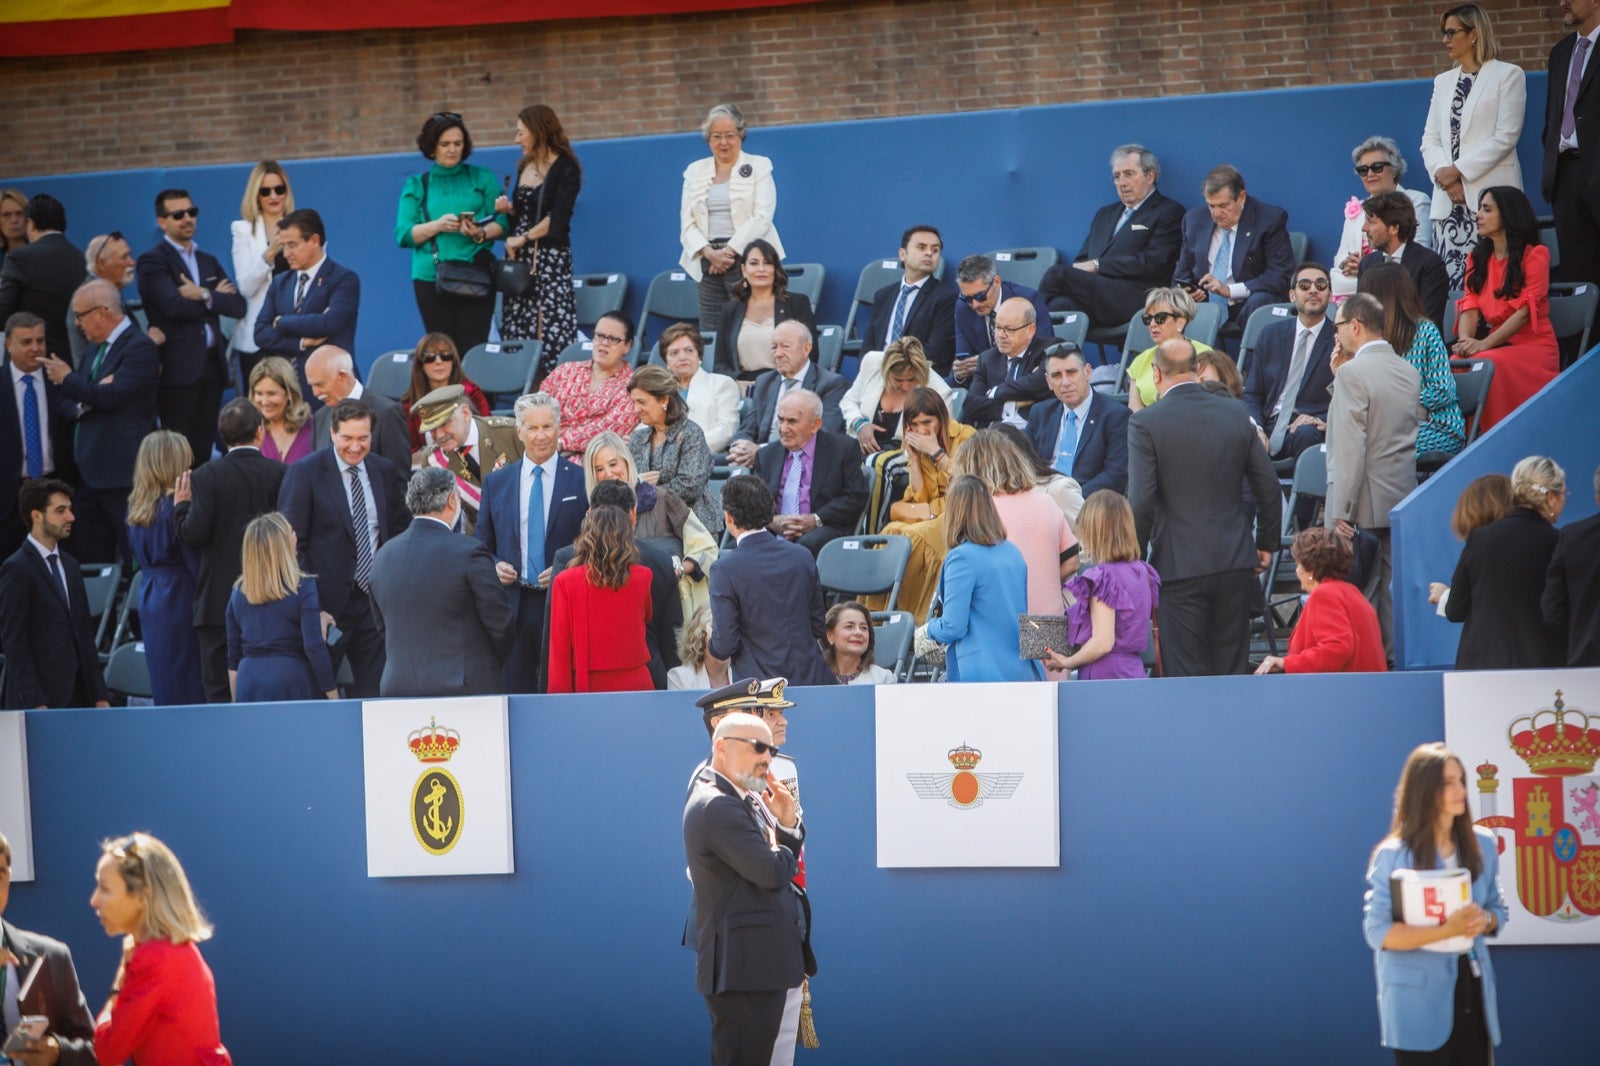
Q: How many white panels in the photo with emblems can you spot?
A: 3